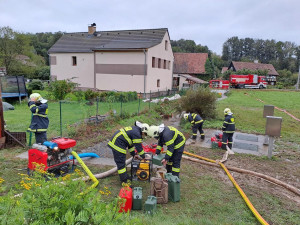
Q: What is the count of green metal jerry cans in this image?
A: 4